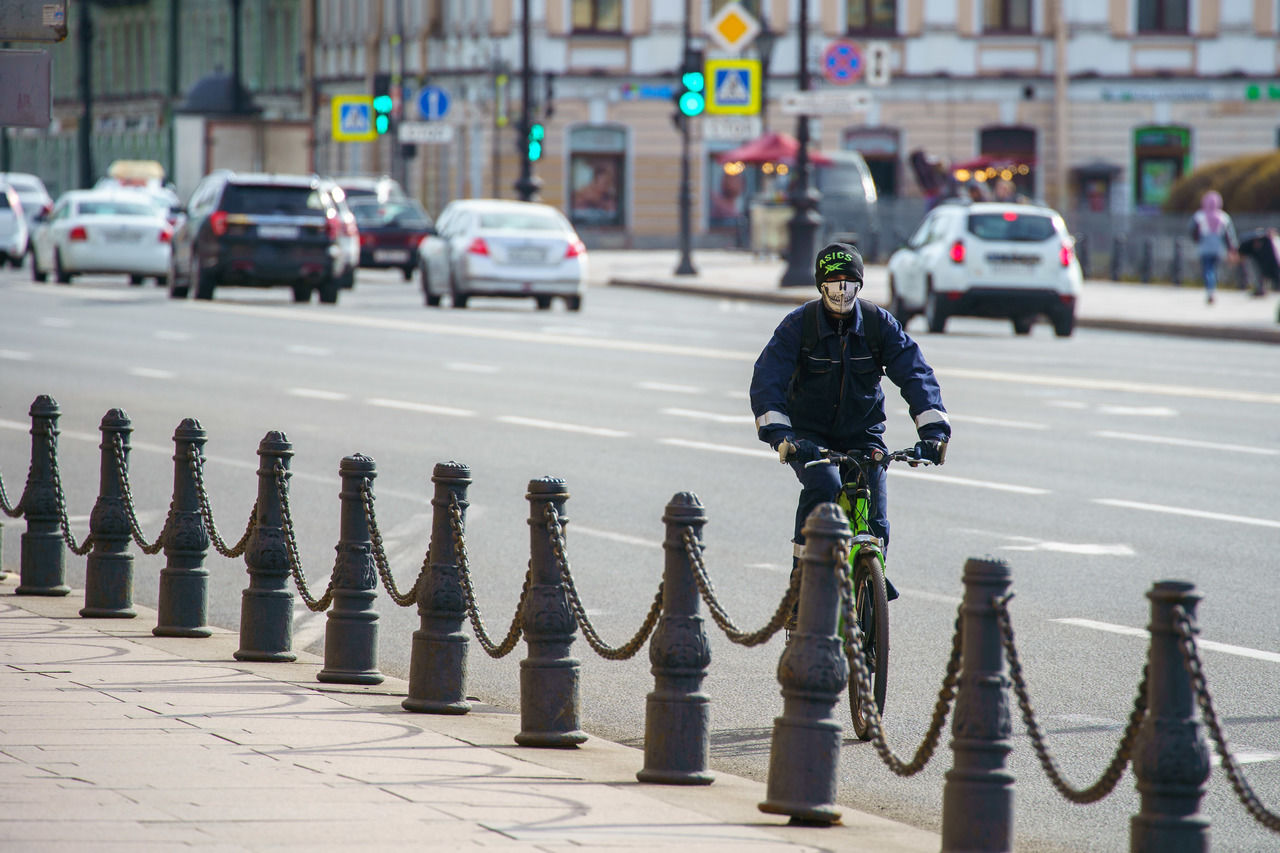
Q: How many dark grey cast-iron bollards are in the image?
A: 11